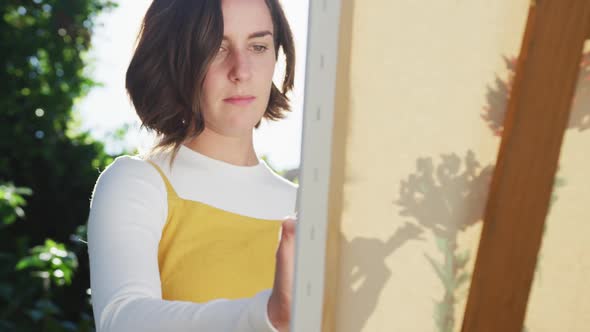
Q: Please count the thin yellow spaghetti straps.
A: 1